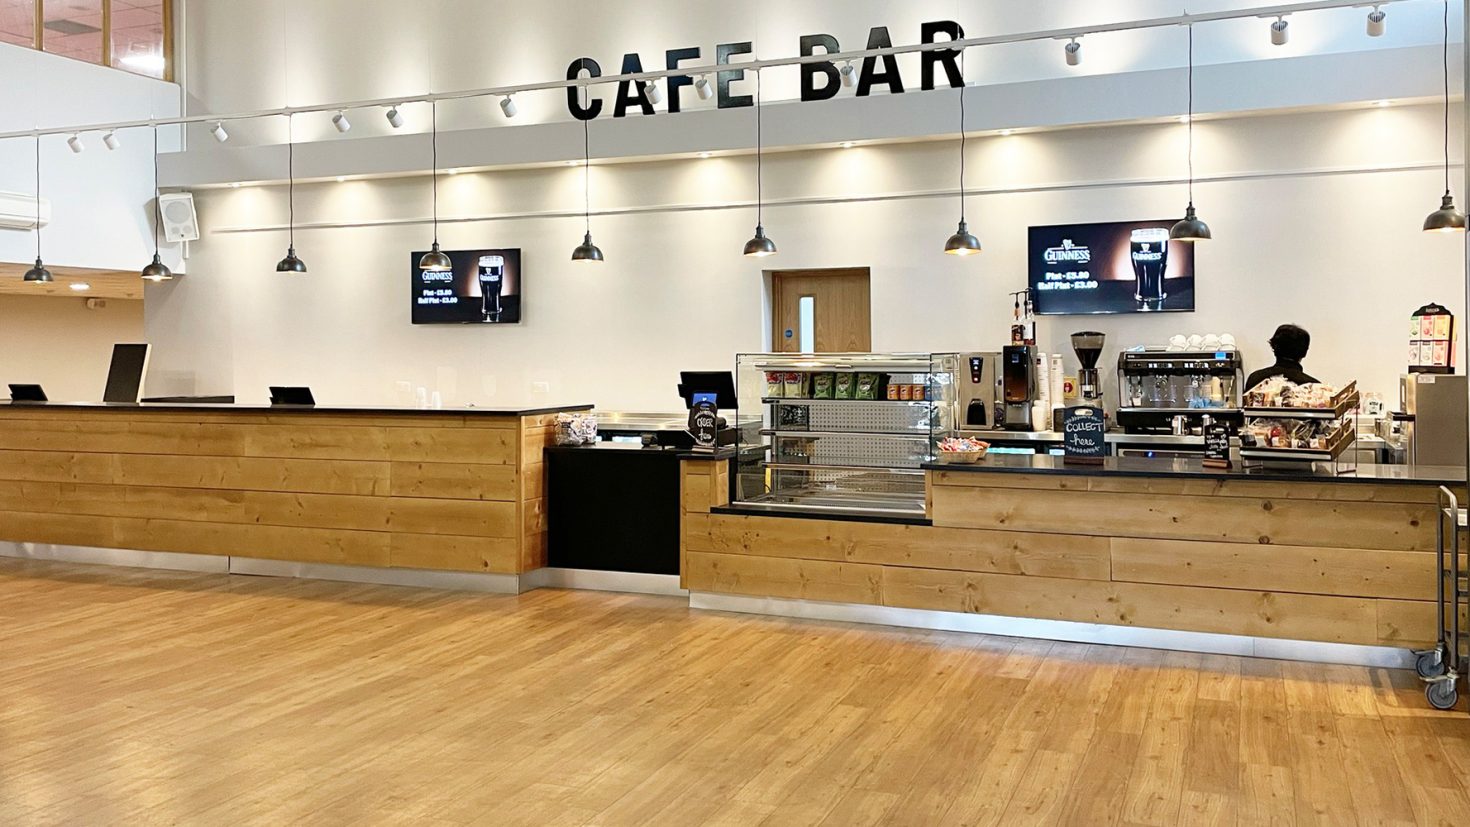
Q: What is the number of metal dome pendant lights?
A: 9